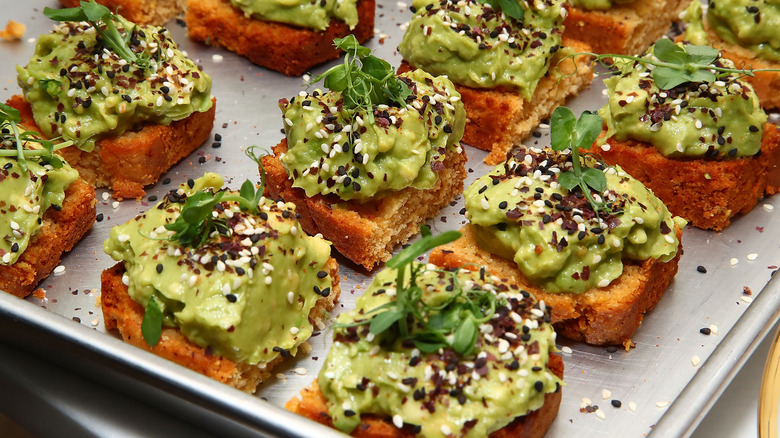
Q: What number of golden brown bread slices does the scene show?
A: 12